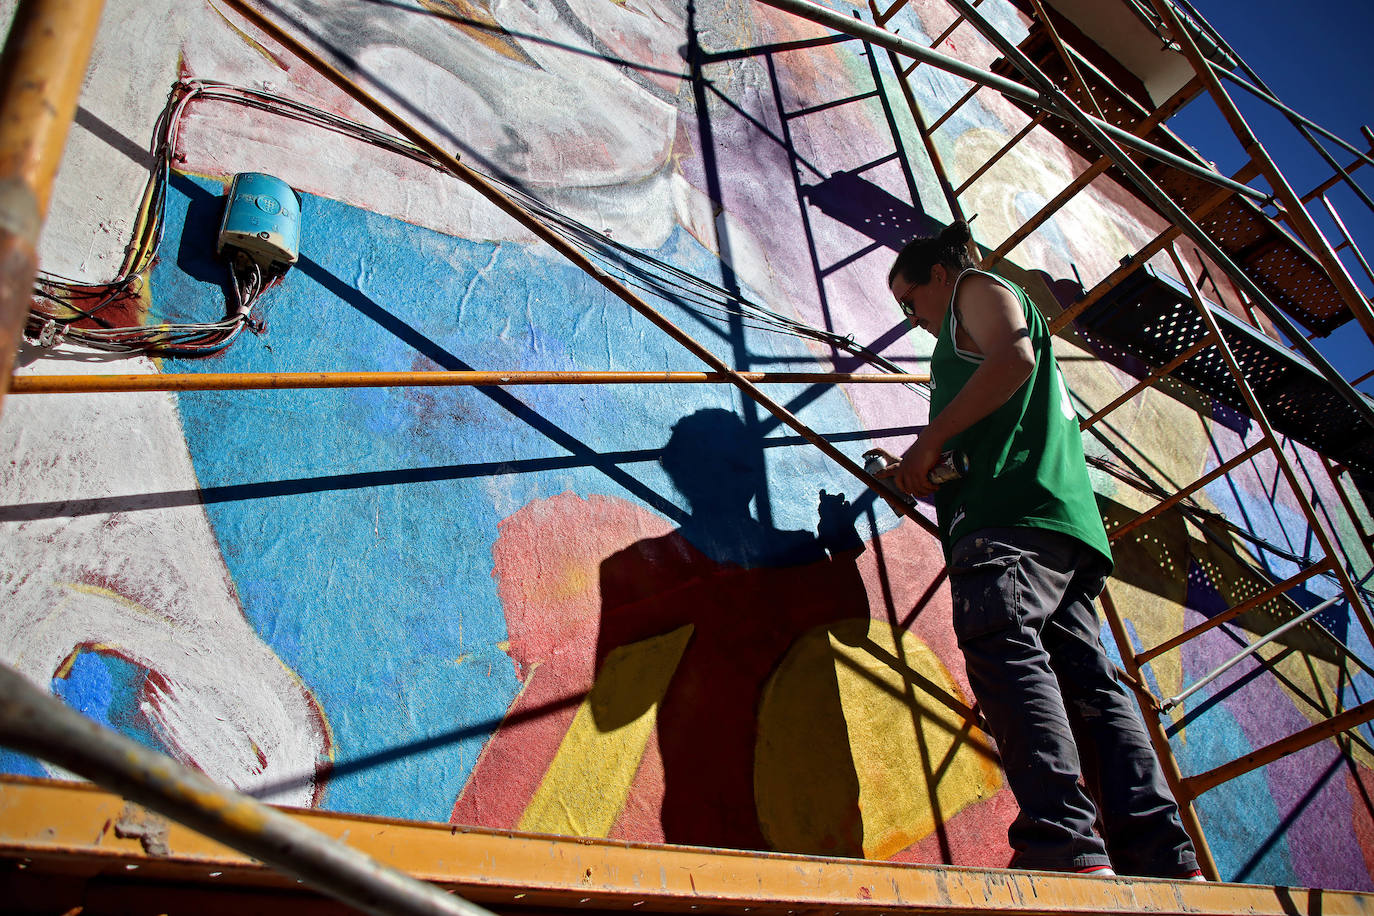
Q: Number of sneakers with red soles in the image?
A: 2